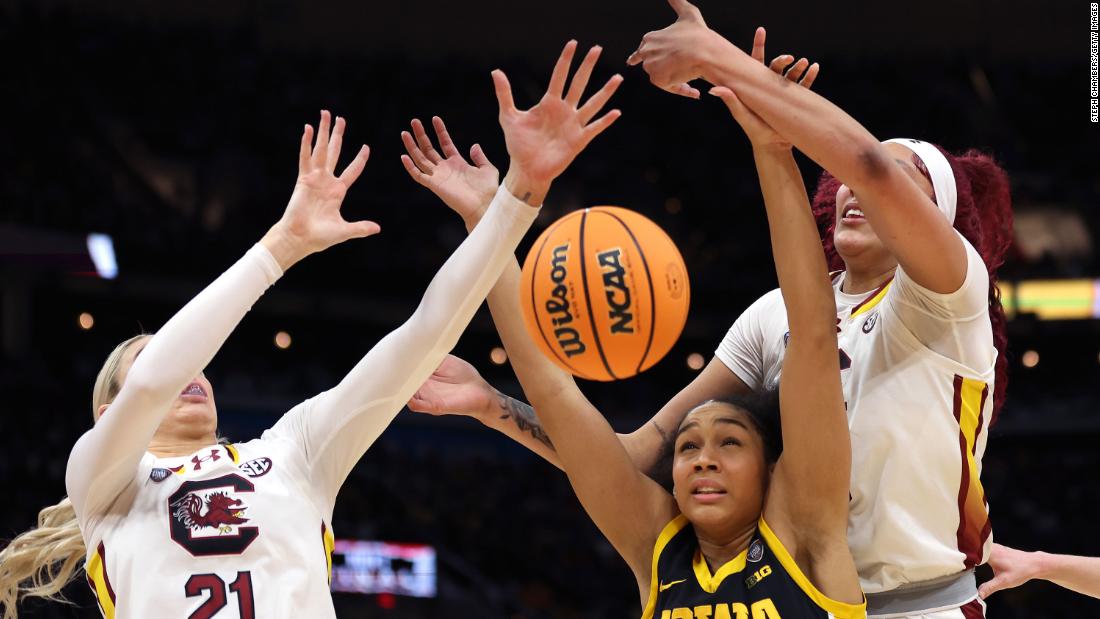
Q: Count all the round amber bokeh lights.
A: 5